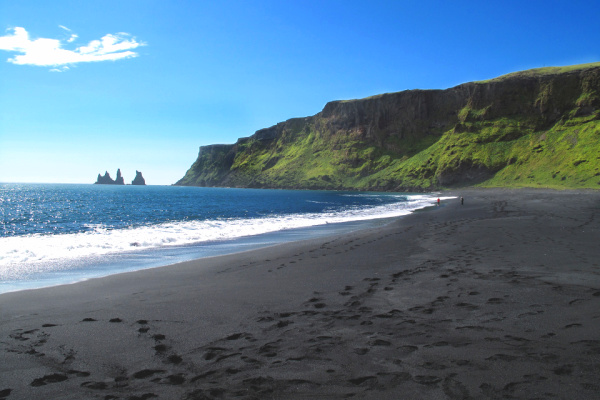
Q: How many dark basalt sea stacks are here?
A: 3